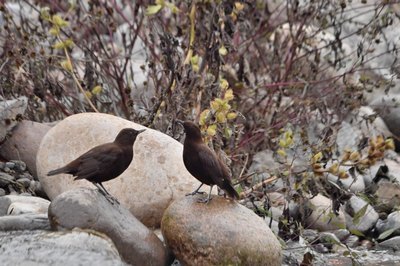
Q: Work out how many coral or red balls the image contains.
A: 0